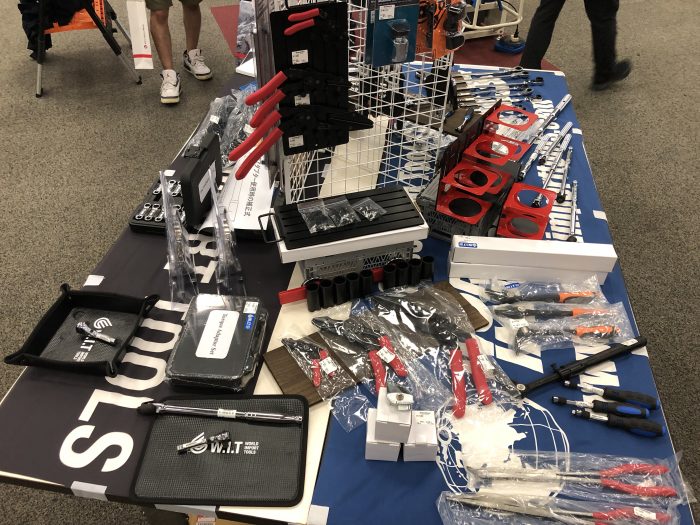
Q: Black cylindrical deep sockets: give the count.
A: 9